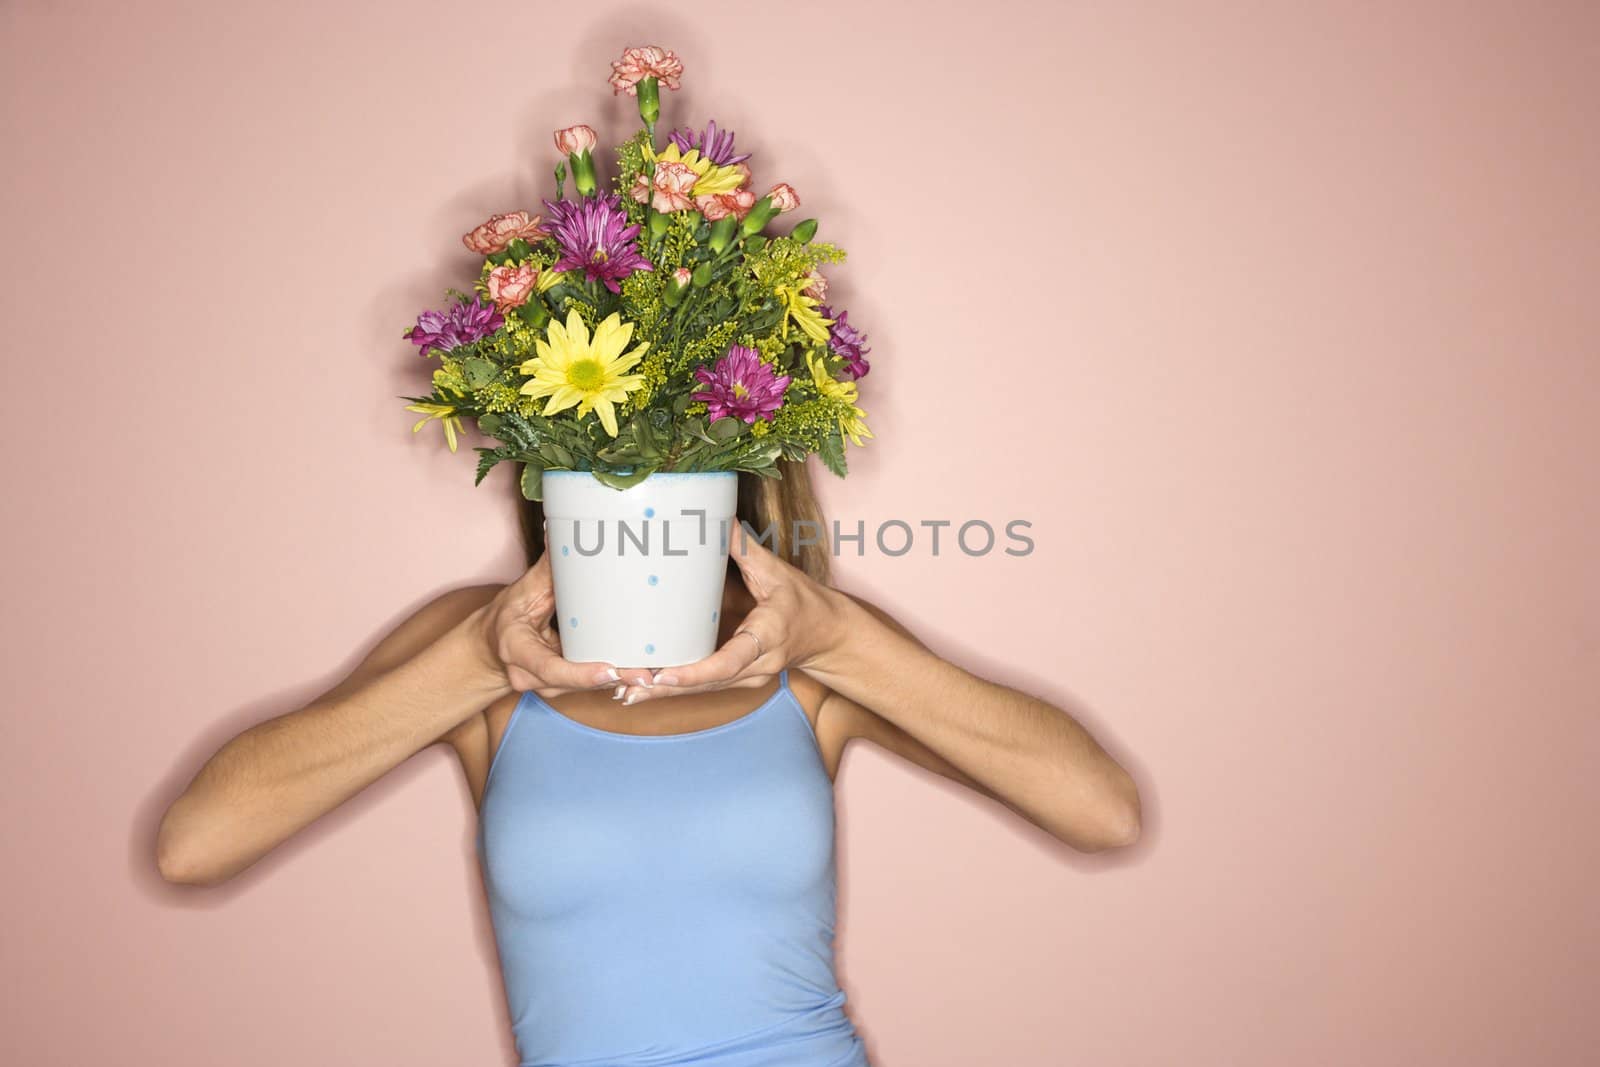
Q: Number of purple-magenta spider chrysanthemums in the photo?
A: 5